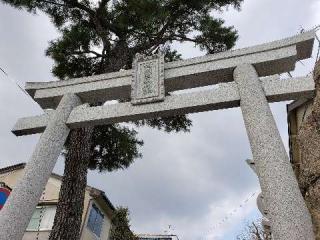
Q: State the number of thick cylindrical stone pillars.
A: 2